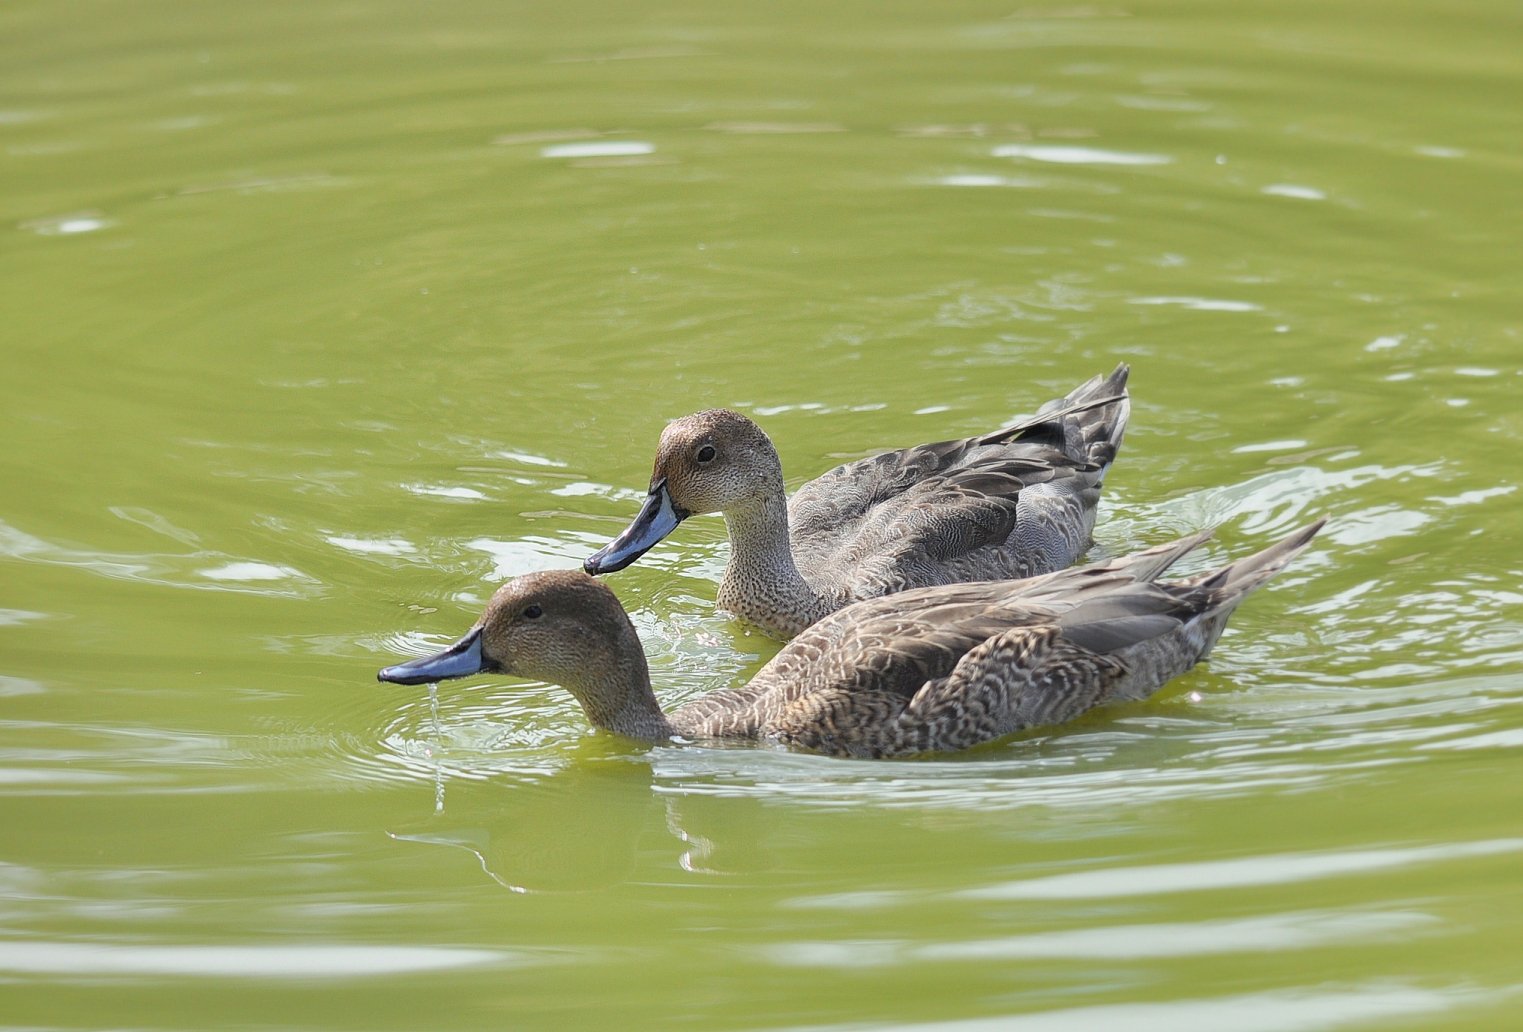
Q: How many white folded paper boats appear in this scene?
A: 0